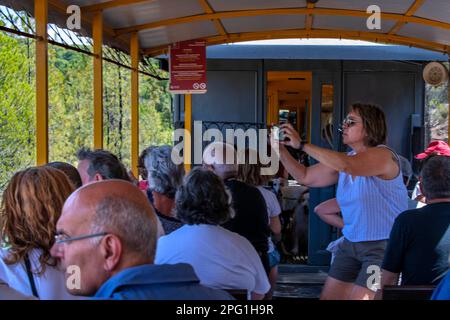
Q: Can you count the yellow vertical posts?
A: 4